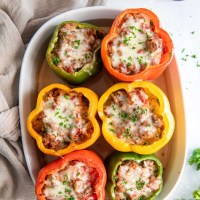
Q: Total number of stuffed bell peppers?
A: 6